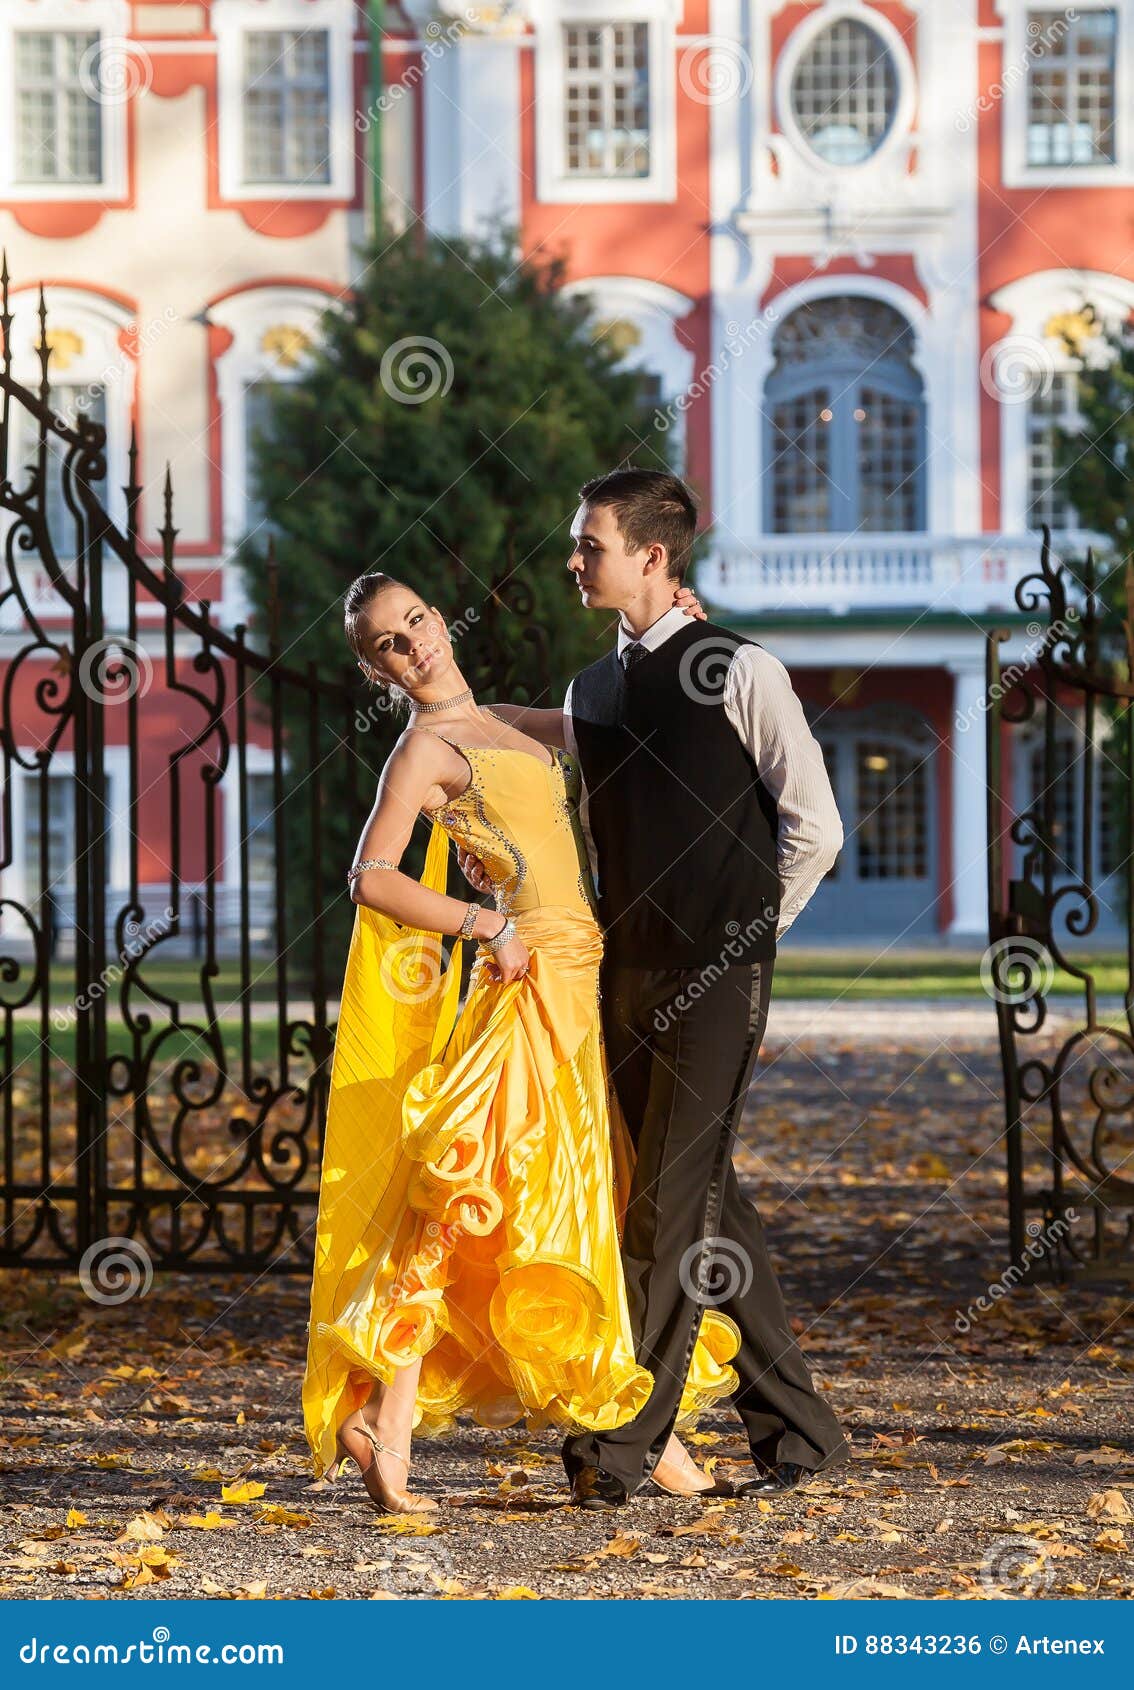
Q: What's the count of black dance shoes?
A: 2